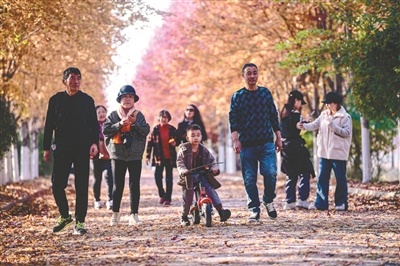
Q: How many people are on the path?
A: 9